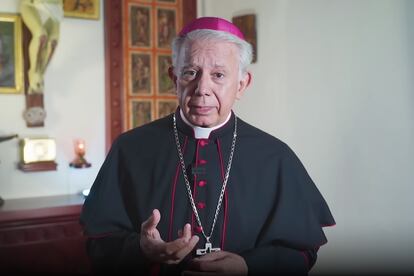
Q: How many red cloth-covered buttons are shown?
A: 5